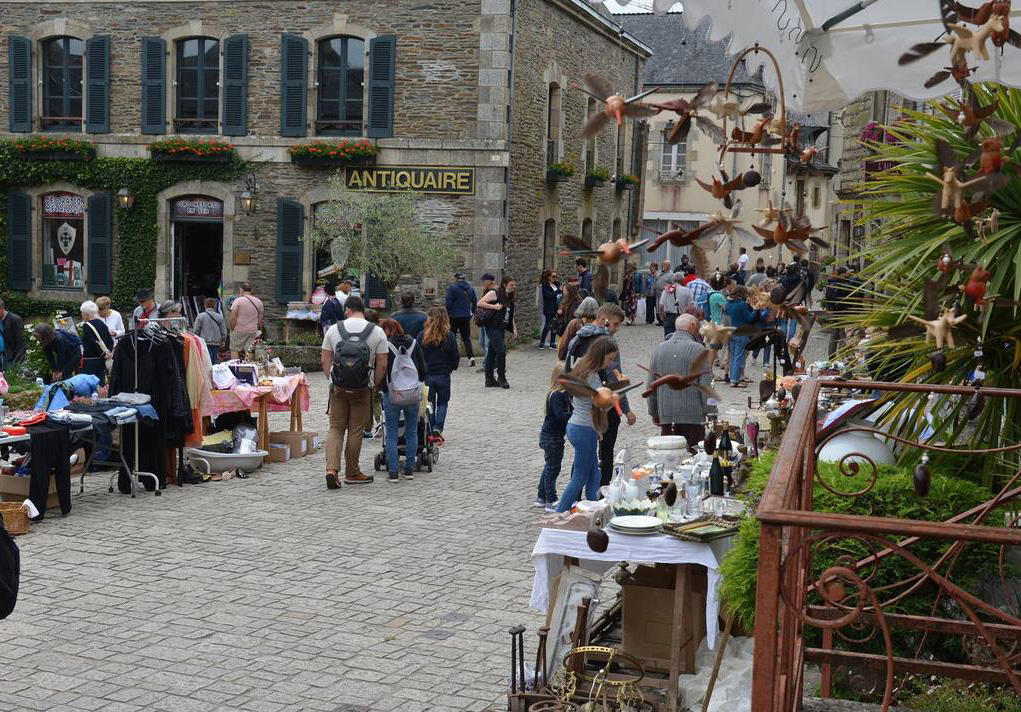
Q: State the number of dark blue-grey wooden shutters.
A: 10